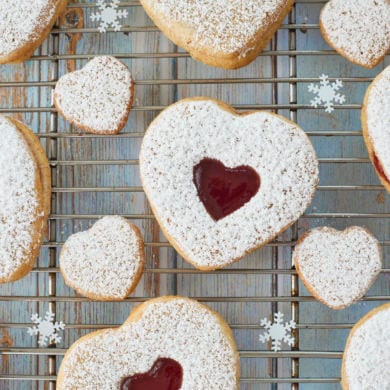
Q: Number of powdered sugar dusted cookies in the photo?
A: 11